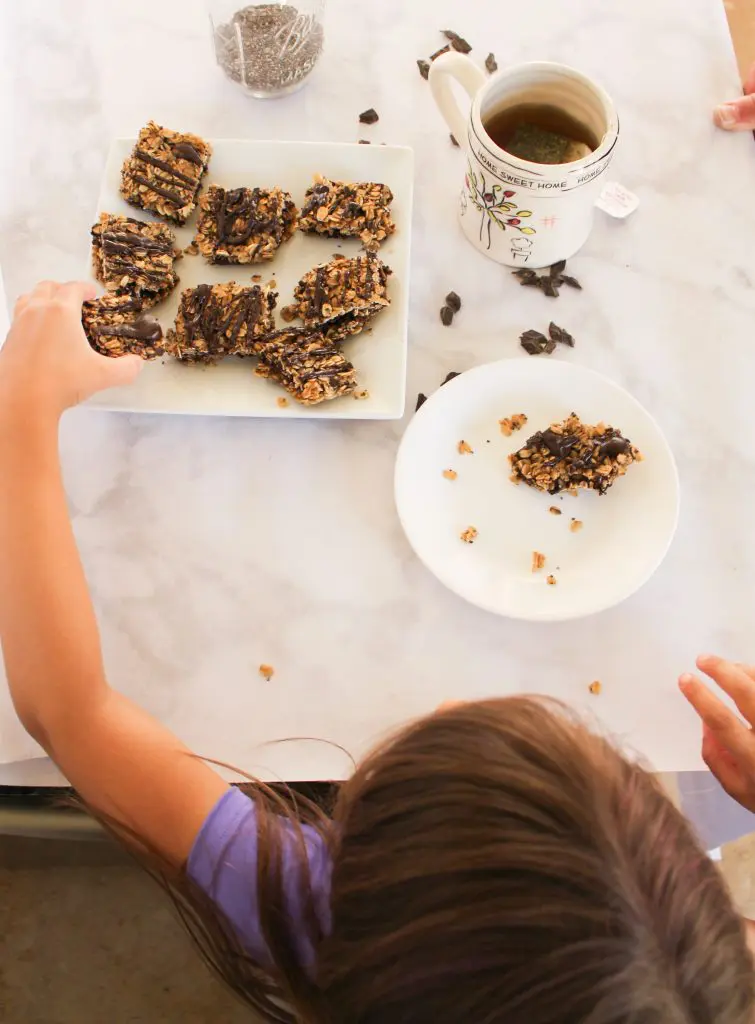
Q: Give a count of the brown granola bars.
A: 9